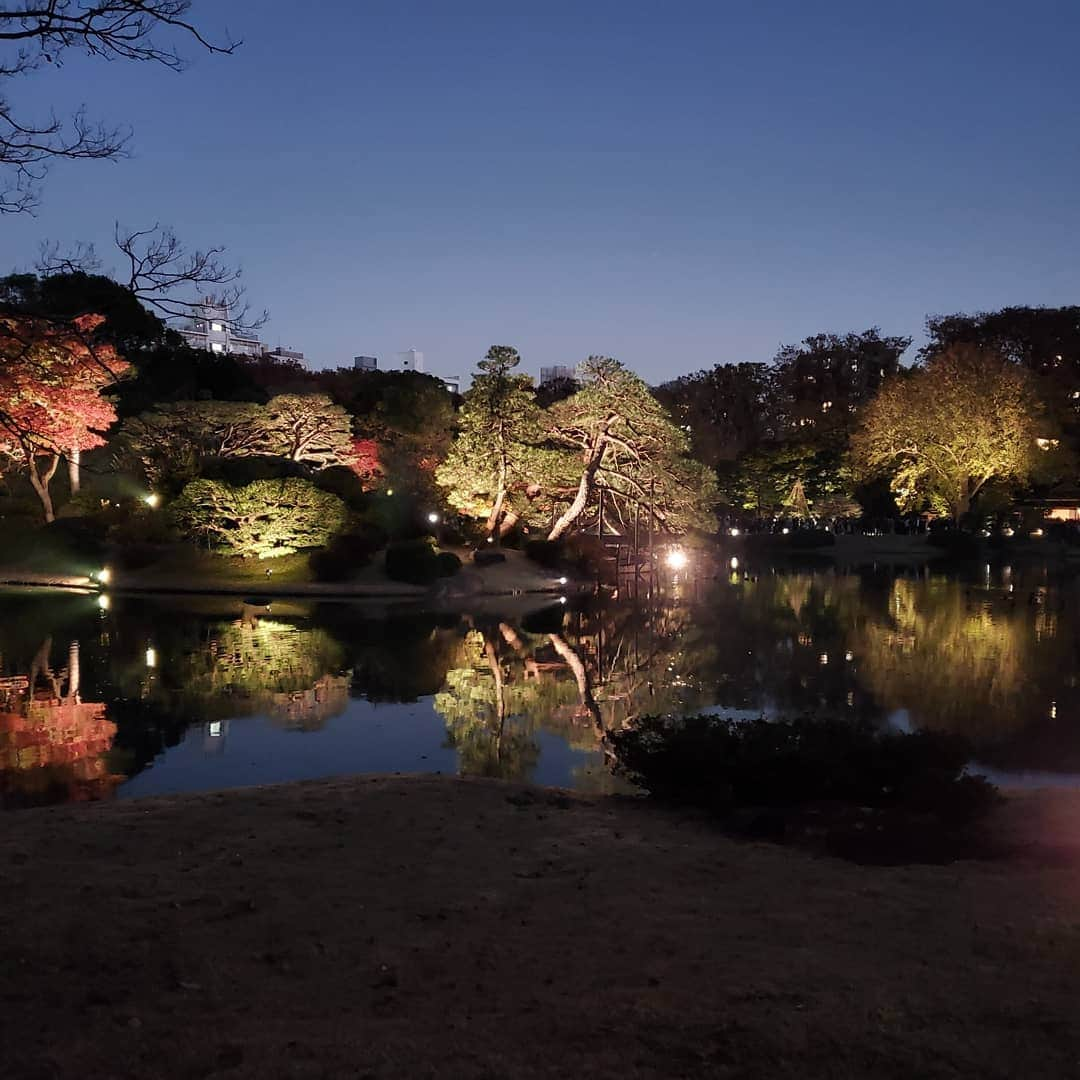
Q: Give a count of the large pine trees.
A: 2